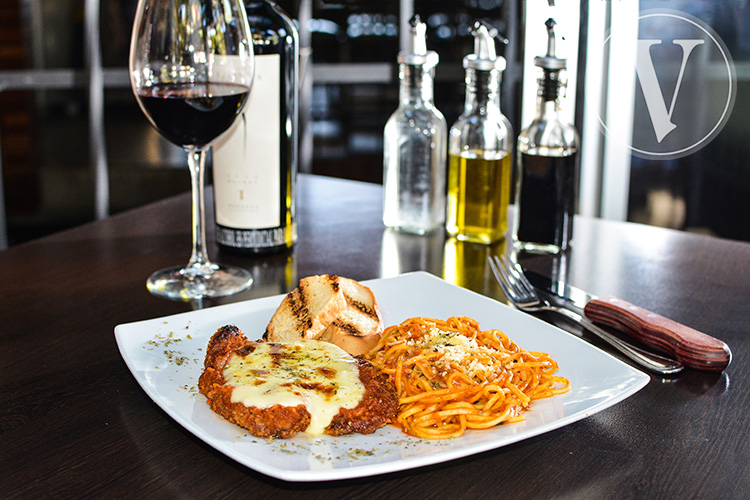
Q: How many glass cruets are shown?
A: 3